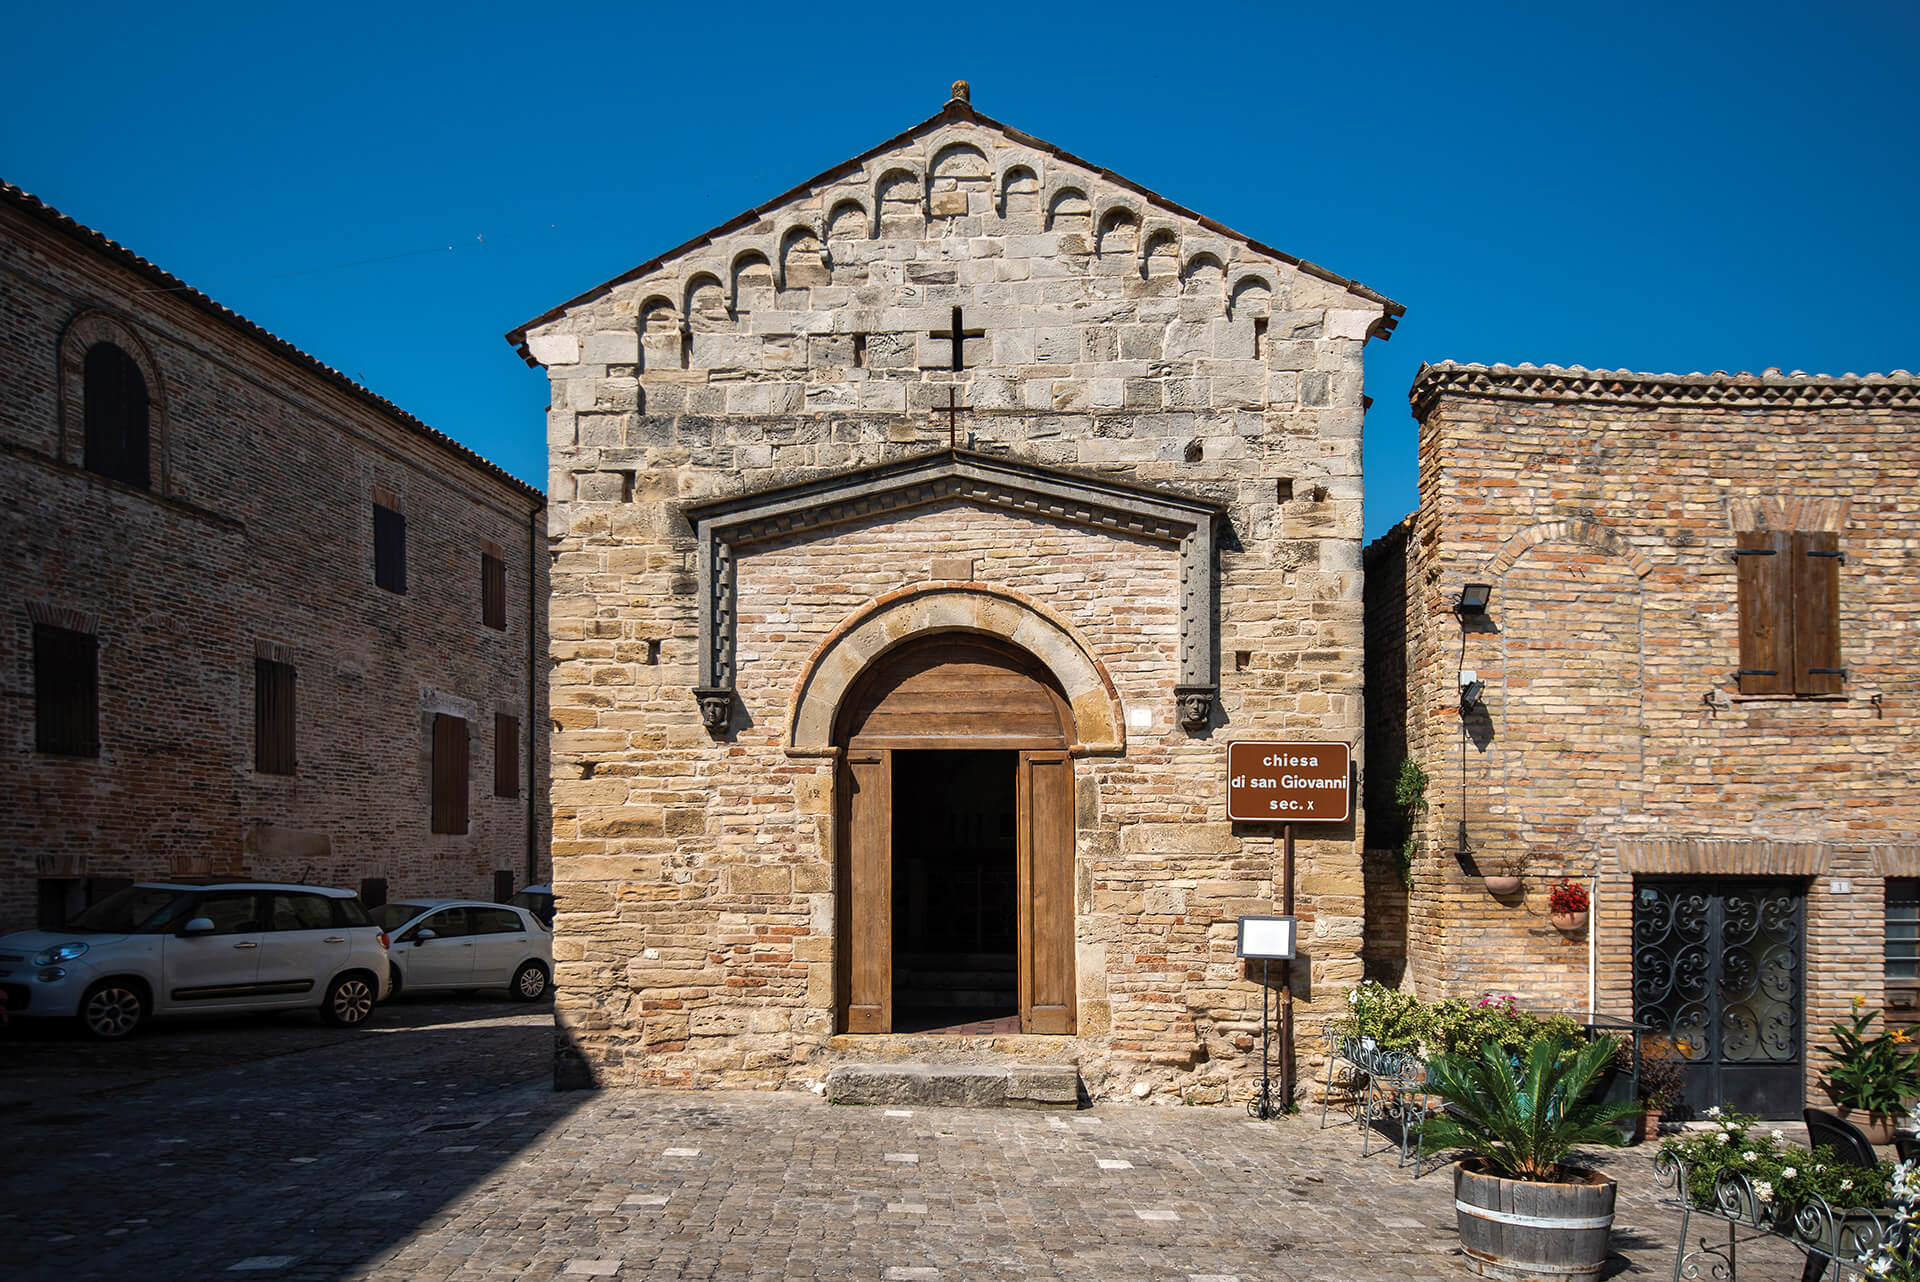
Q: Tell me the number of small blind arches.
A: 13